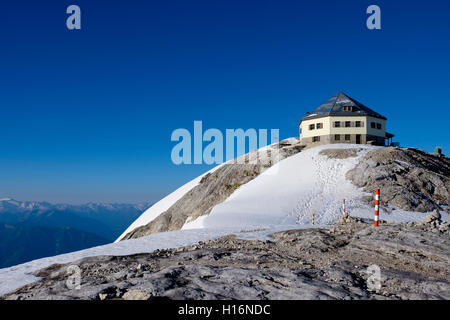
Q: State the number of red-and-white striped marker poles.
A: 3